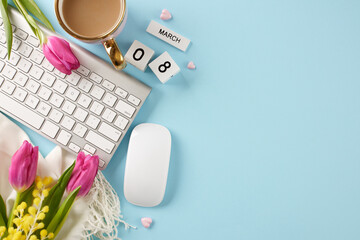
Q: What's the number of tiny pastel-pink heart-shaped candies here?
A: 3